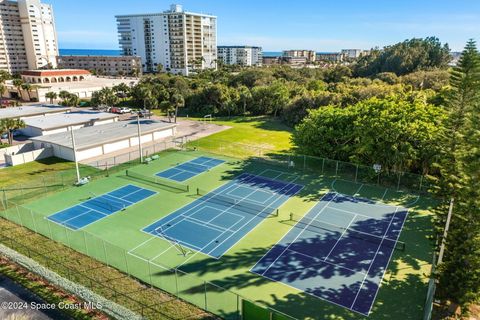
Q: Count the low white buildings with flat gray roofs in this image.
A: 3